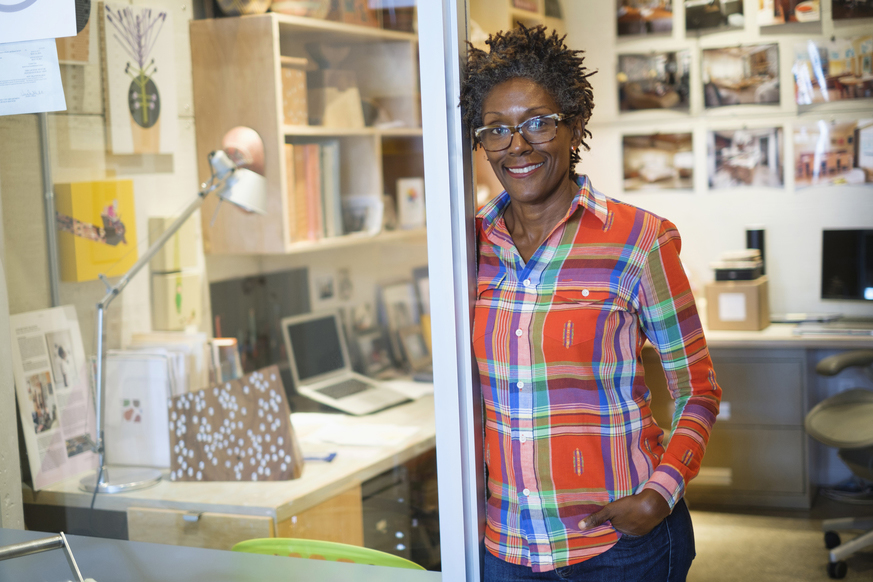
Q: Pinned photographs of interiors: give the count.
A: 10